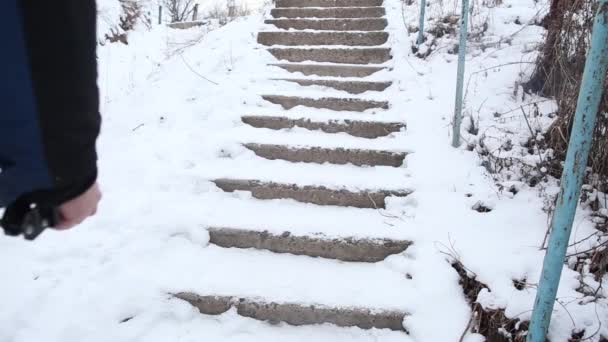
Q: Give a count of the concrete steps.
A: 13